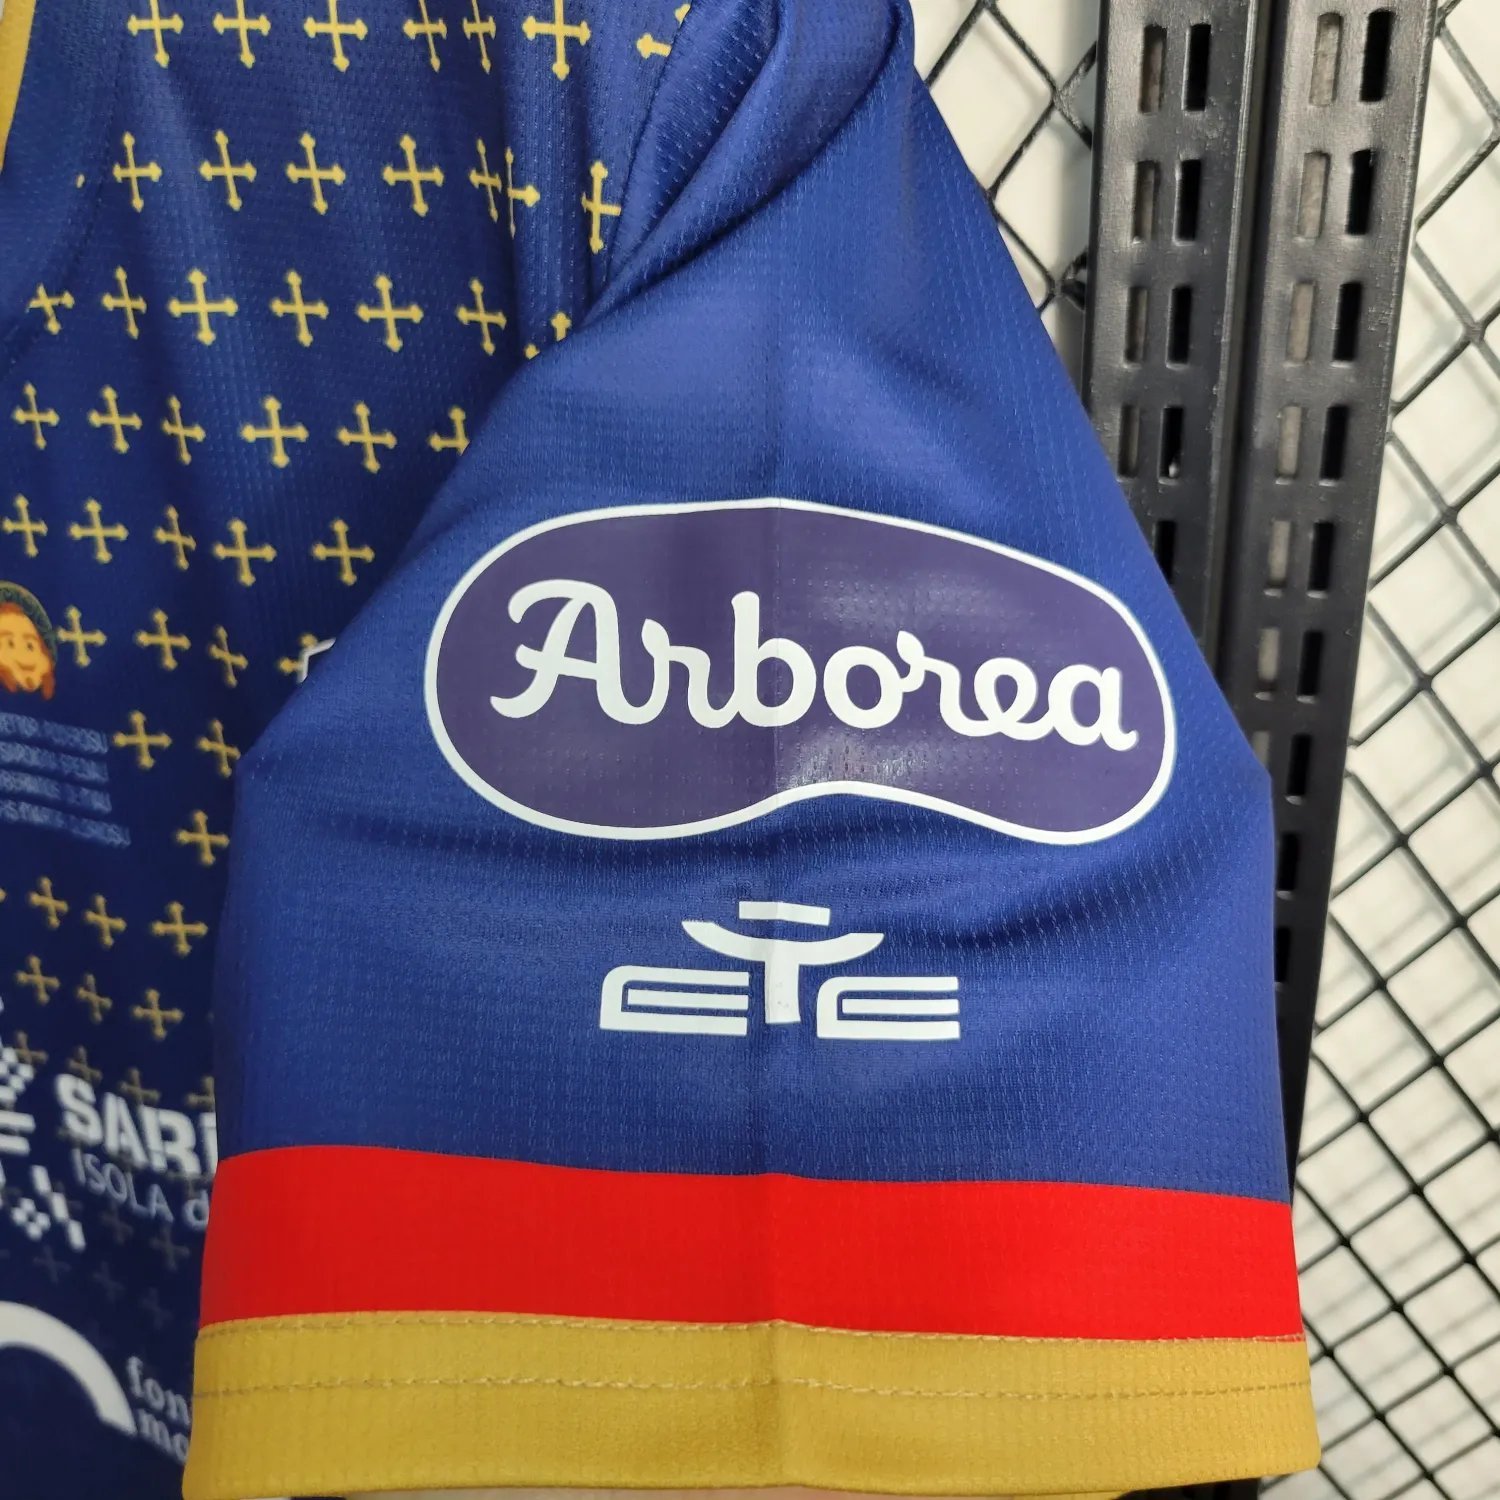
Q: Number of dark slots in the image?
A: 14